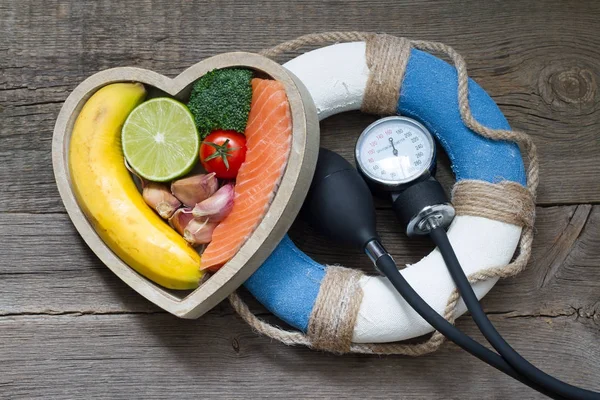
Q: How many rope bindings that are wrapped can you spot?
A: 3